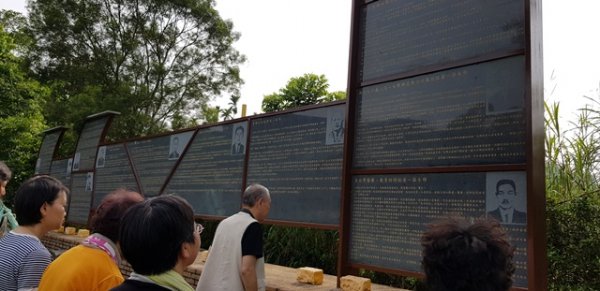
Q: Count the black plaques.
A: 11